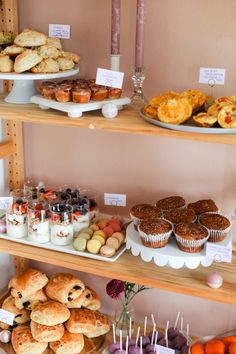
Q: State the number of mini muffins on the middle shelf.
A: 7